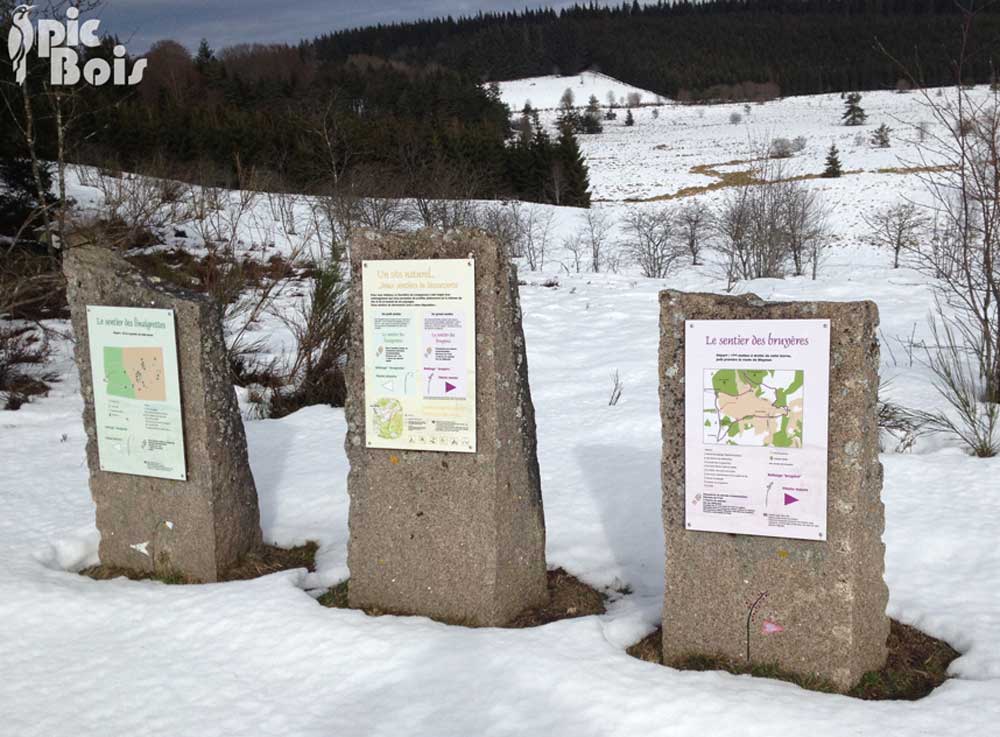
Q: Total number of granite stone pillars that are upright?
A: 3